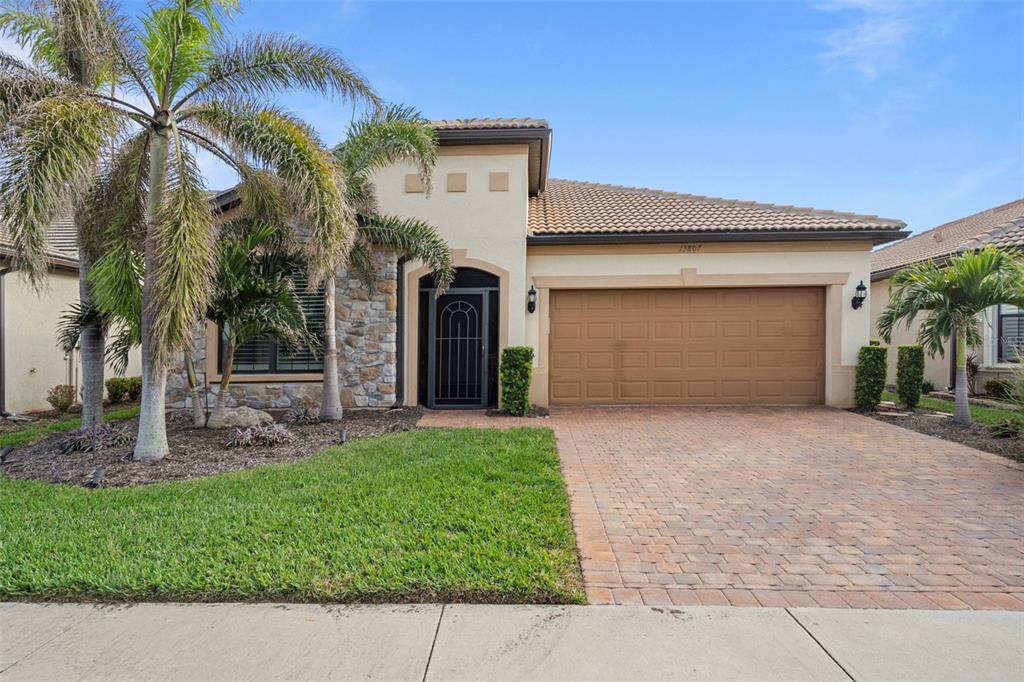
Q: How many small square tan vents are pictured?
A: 3